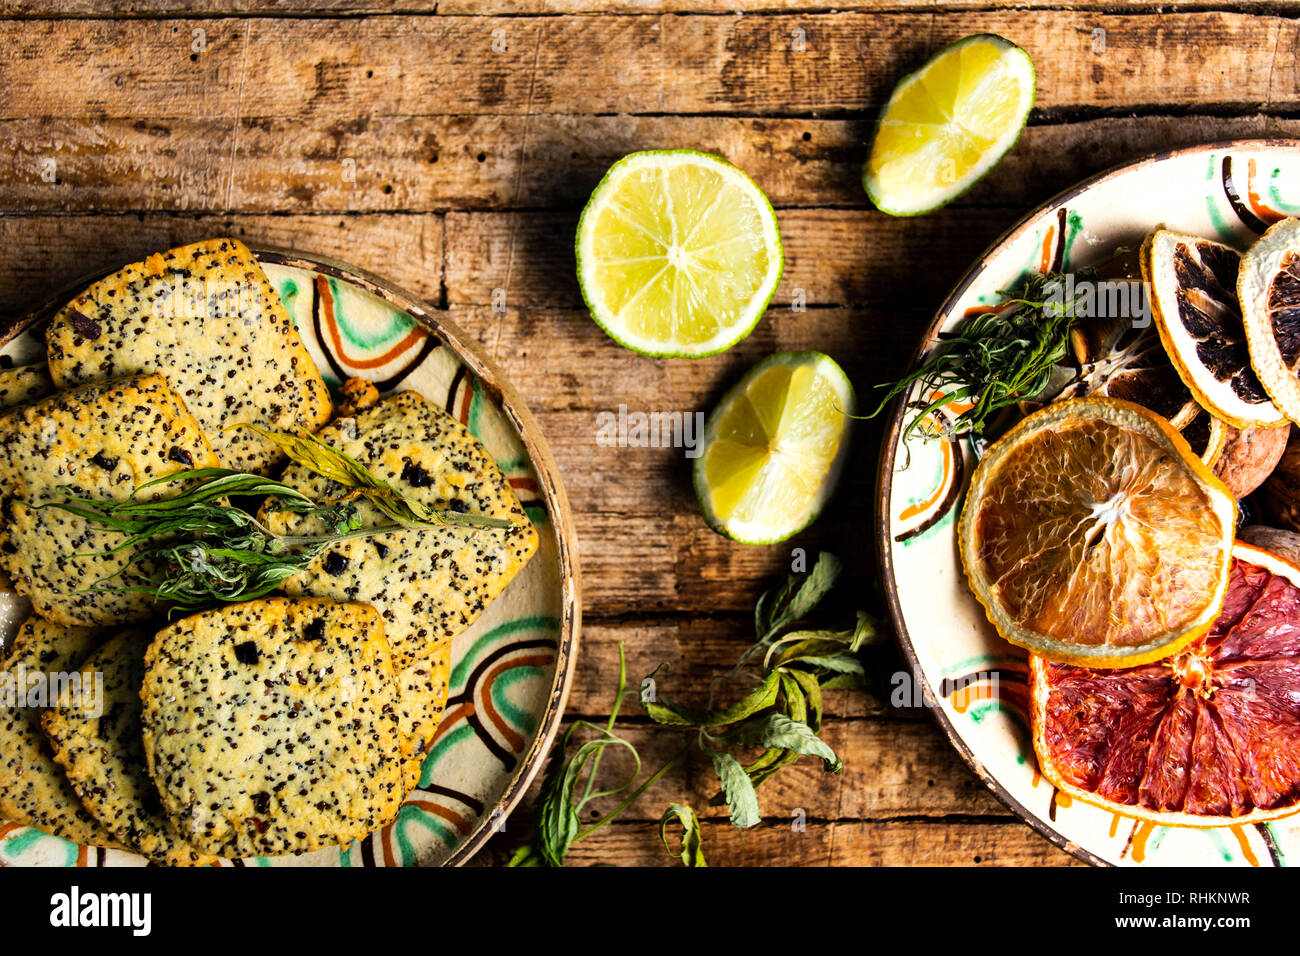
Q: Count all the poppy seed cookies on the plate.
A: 8